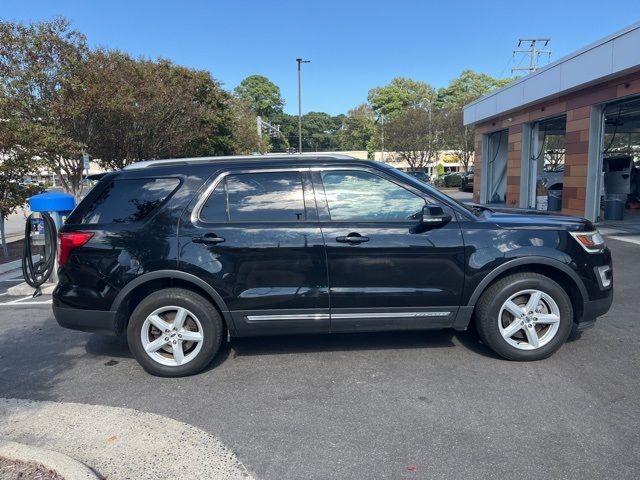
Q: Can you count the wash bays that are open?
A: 3